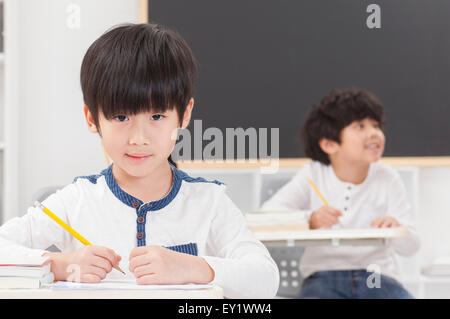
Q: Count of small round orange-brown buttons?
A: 3